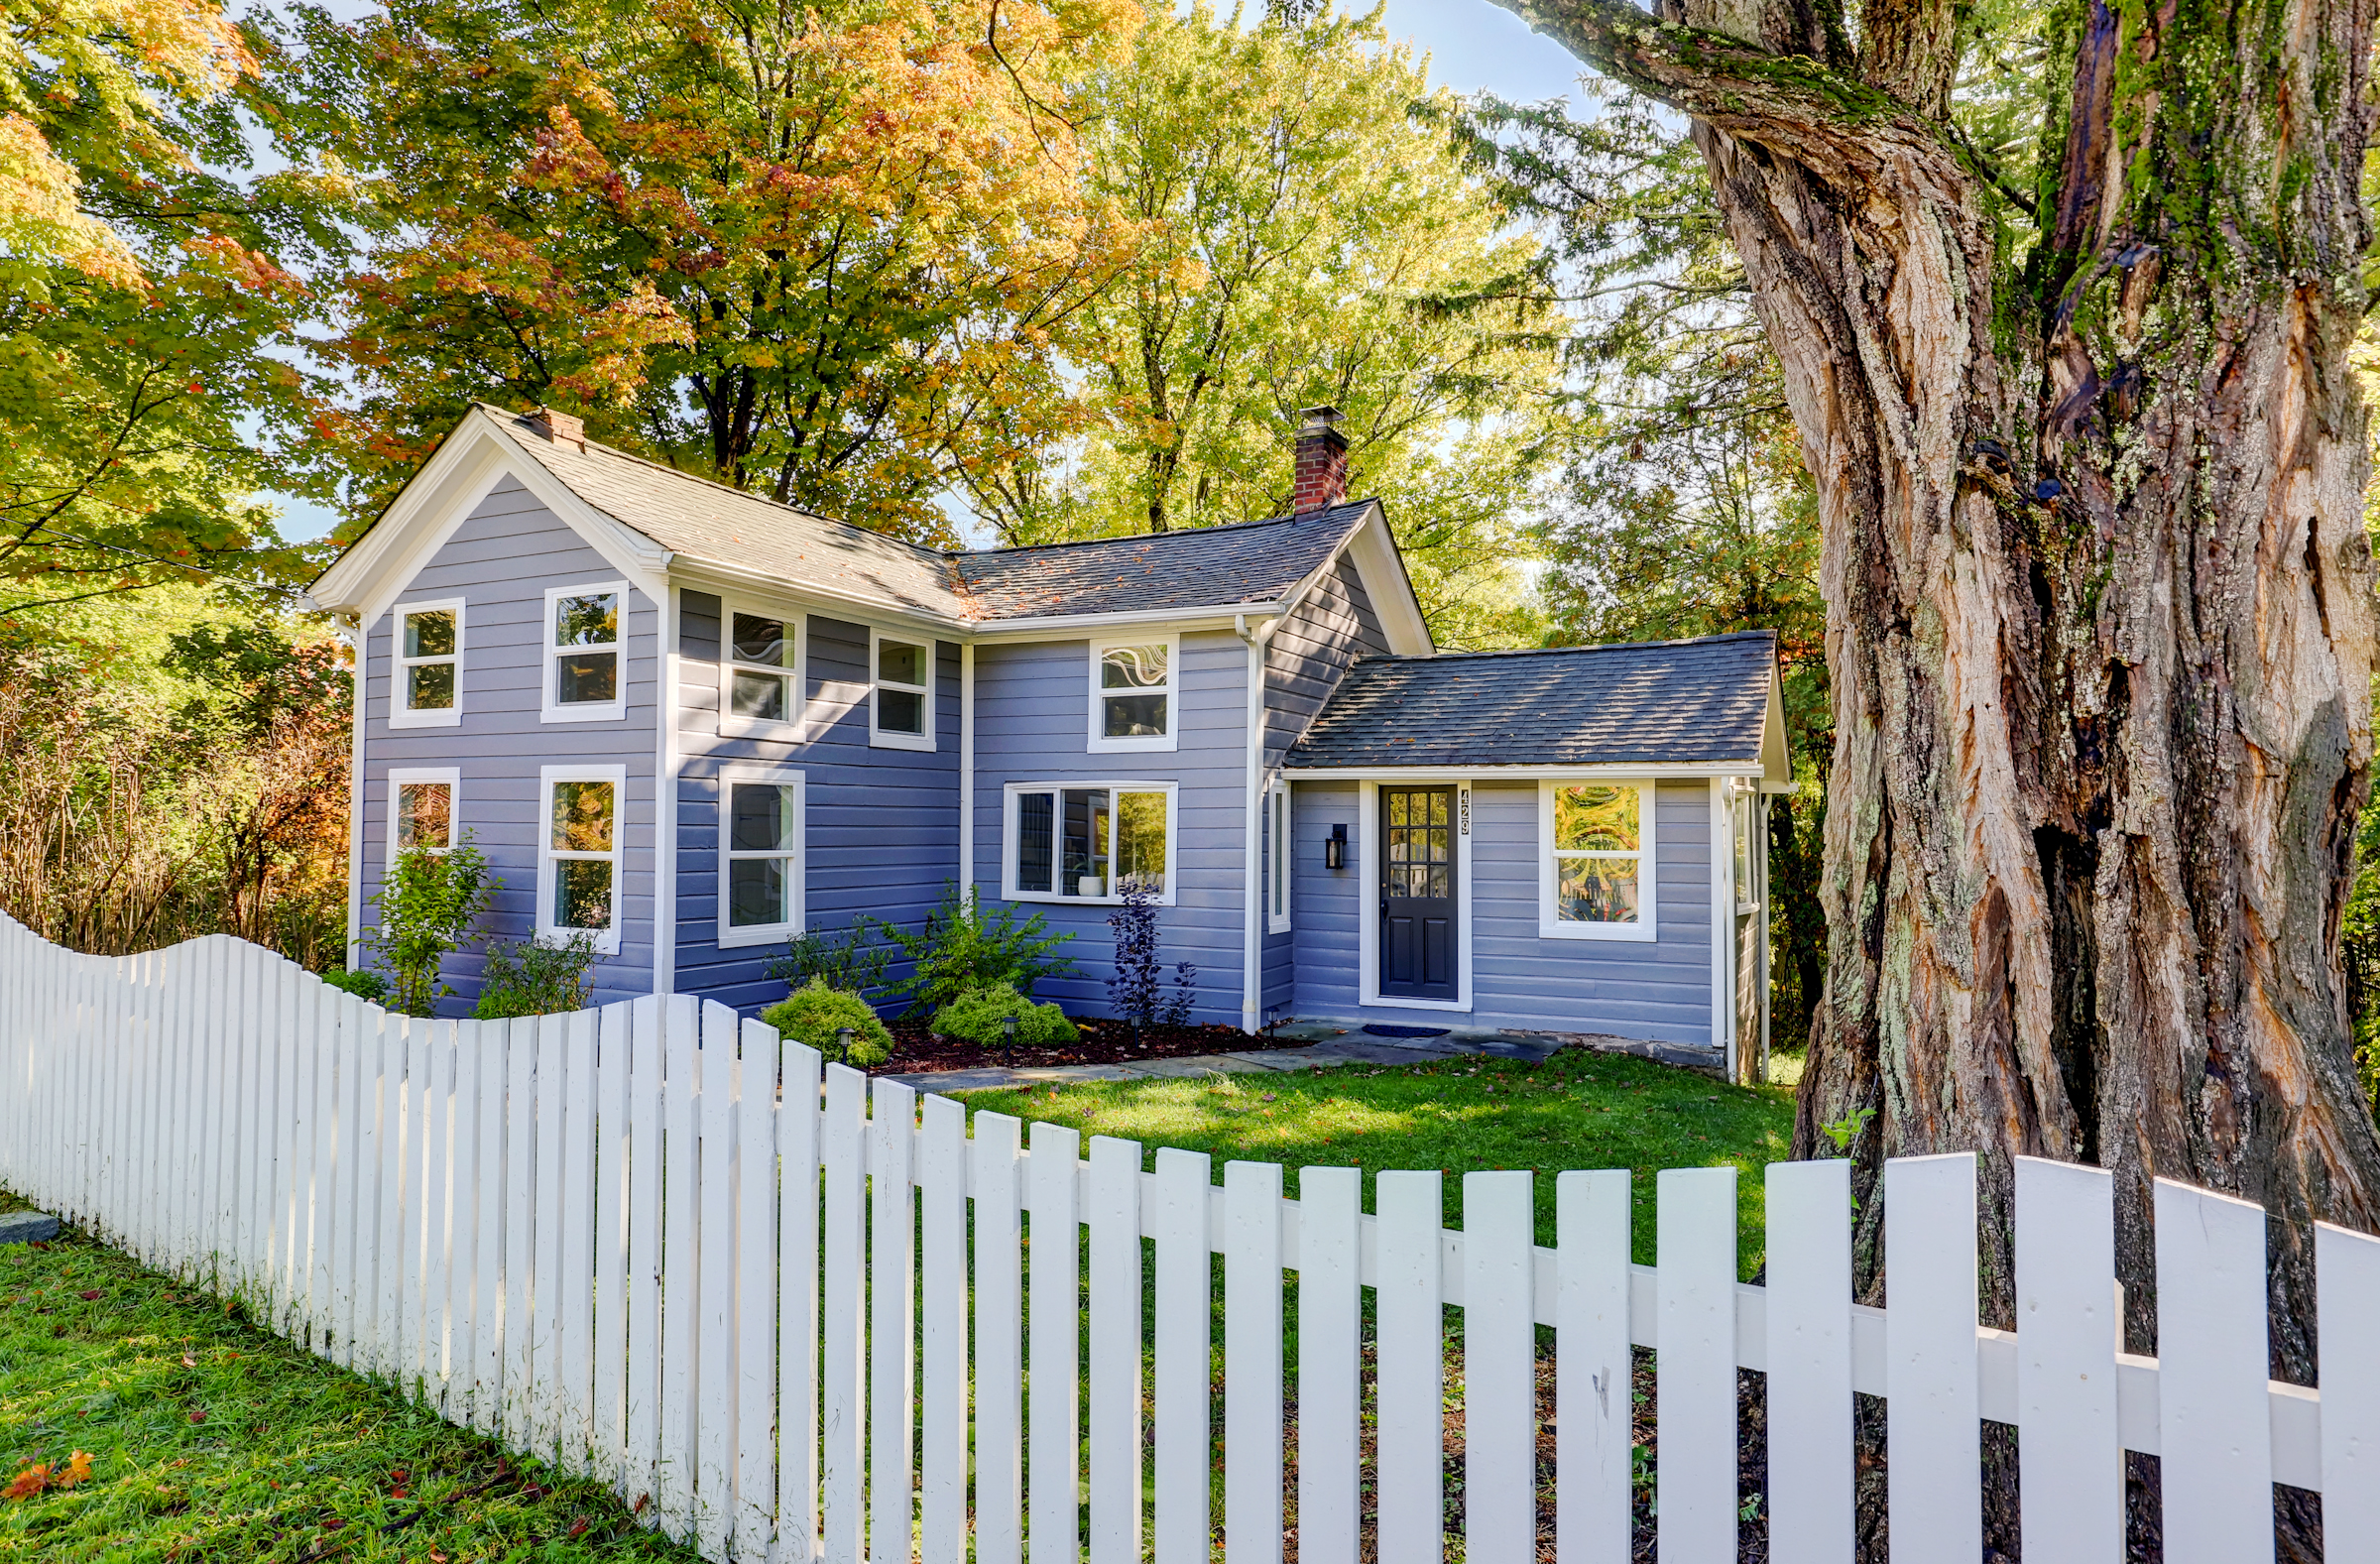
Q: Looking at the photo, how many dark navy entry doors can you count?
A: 1